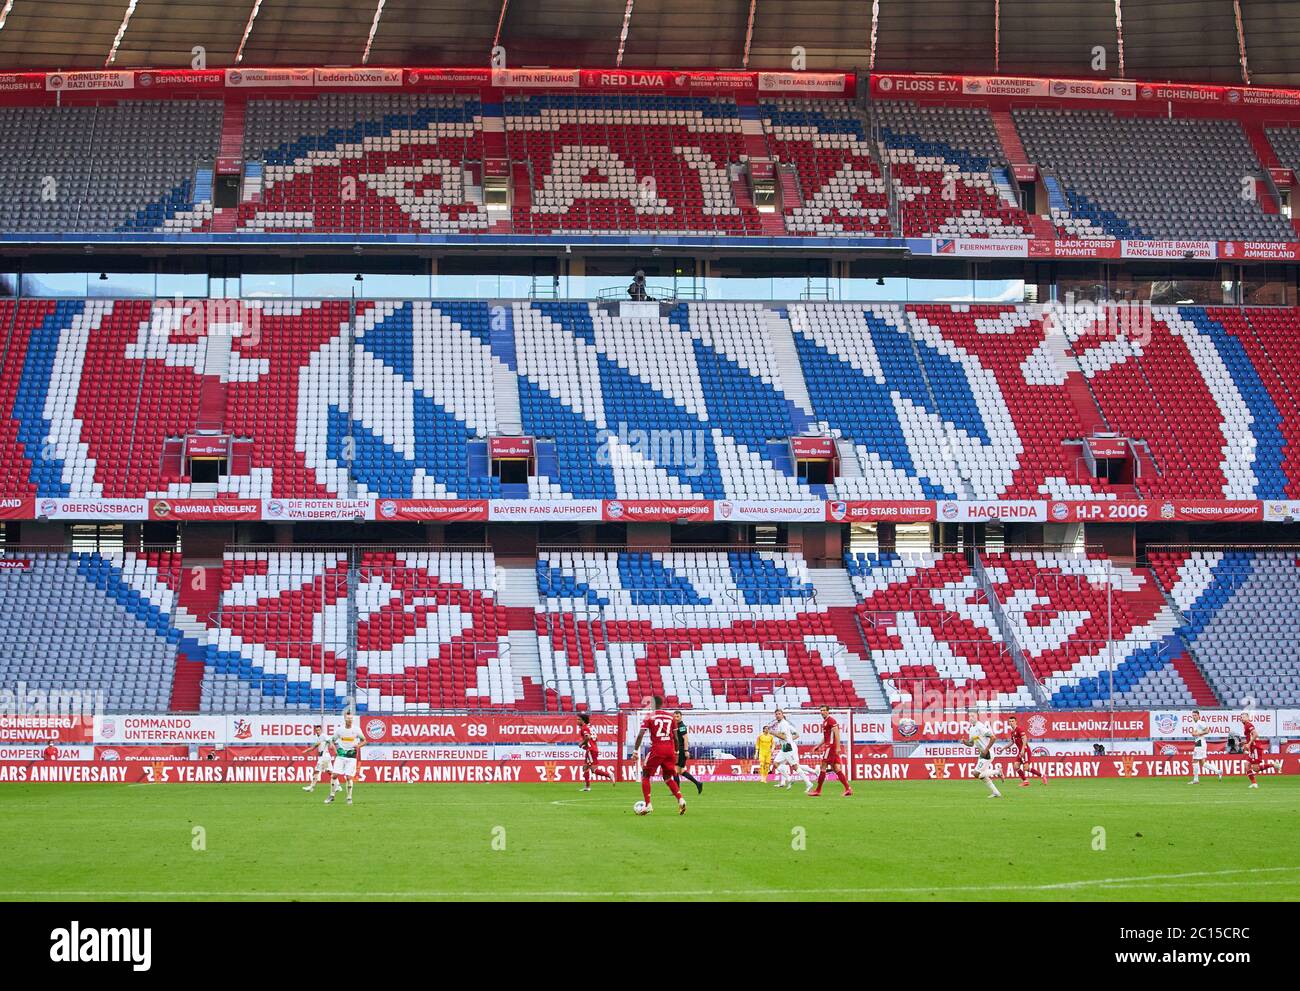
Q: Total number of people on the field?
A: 12